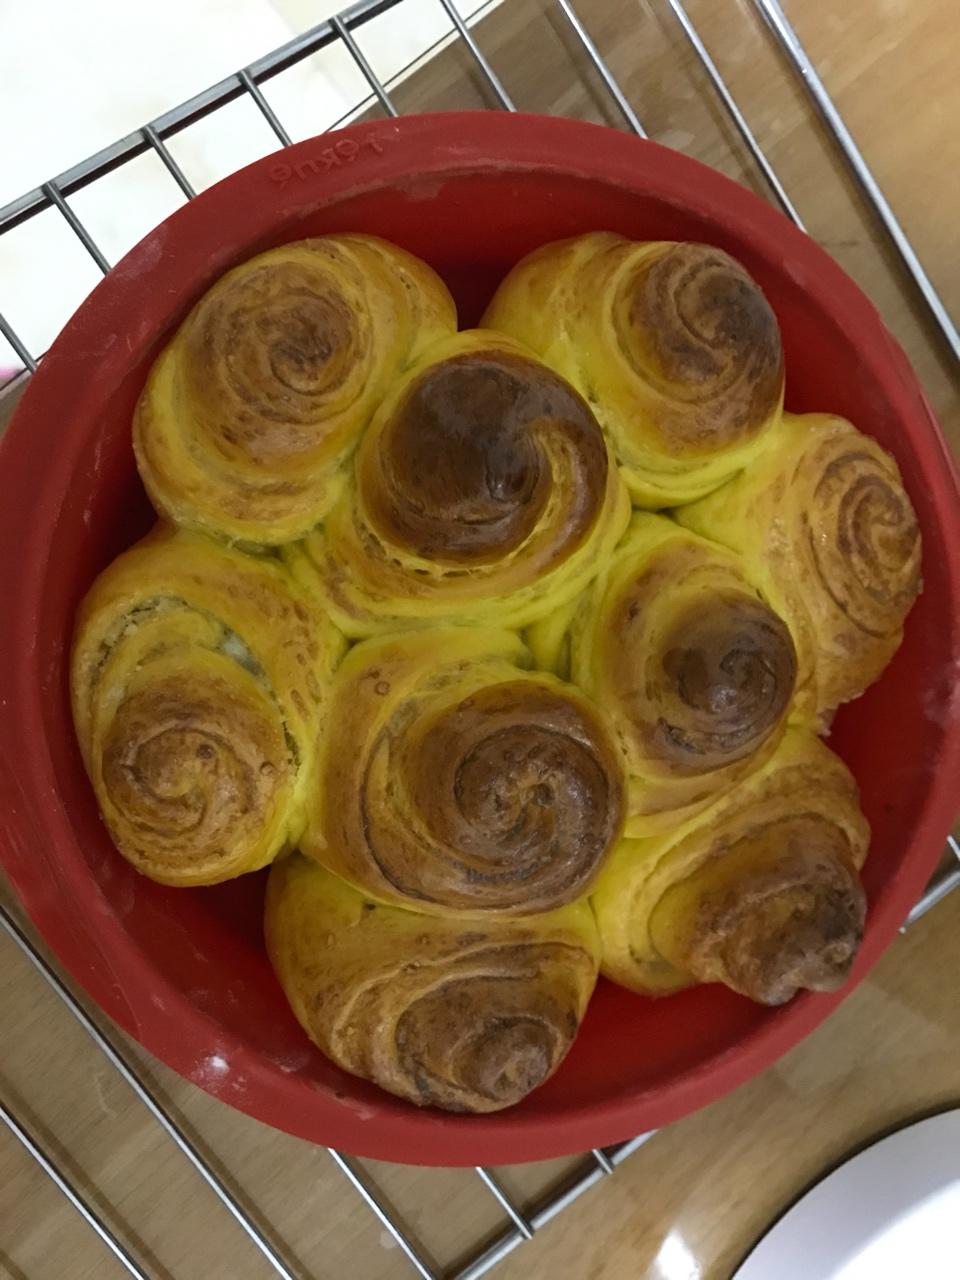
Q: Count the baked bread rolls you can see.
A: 9